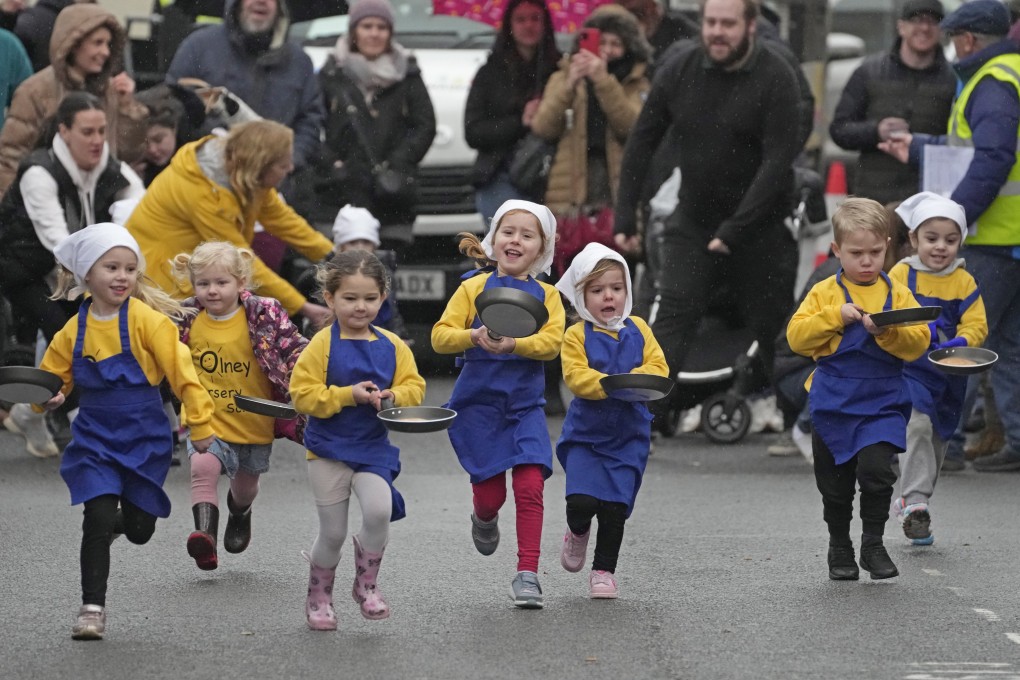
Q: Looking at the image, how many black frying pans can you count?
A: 7